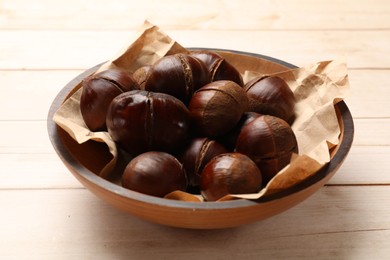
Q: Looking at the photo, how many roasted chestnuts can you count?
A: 12